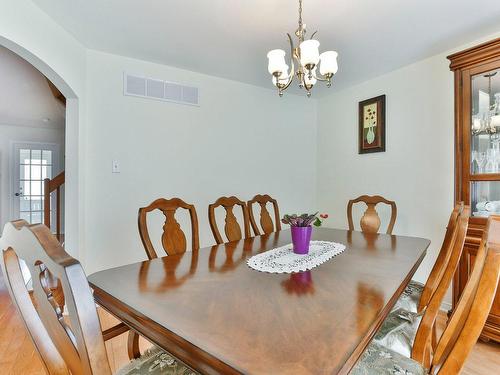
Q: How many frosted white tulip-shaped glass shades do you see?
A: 5